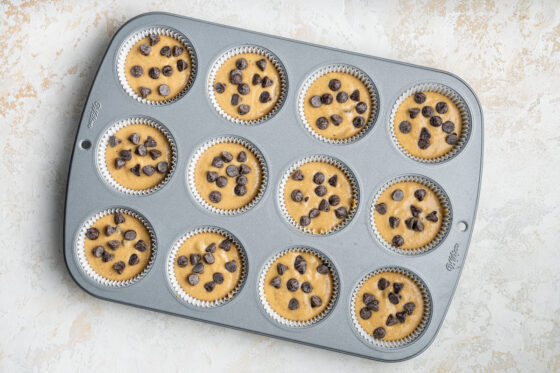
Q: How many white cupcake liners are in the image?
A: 12